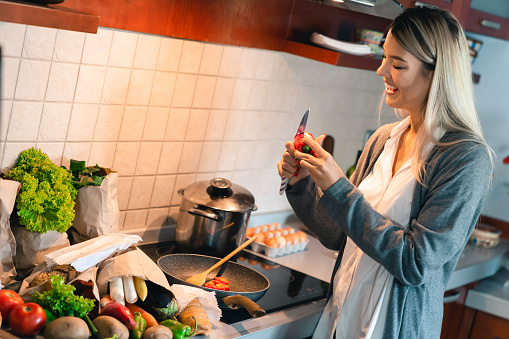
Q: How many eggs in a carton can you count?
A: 15